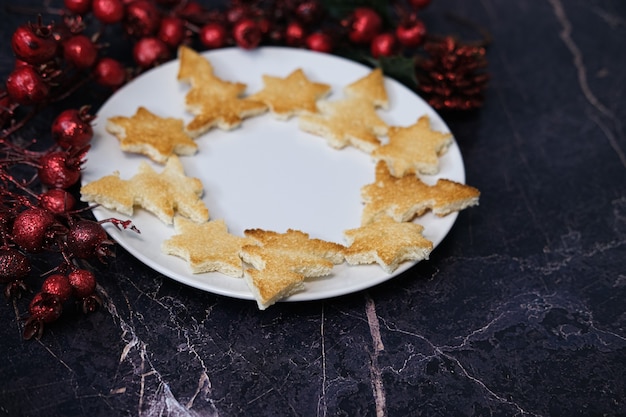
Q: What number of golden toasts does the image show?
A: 10